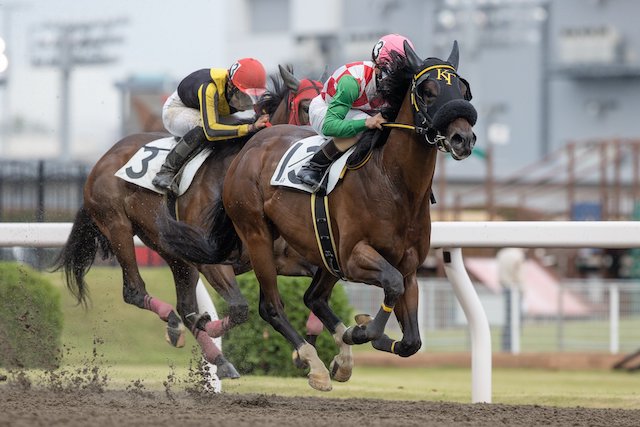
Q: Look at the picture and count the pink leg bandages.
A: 4